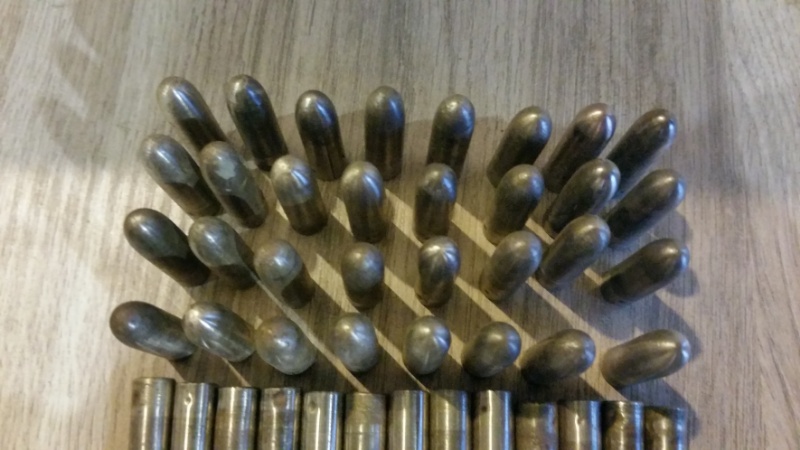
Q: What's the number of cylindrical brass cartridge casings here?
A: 13